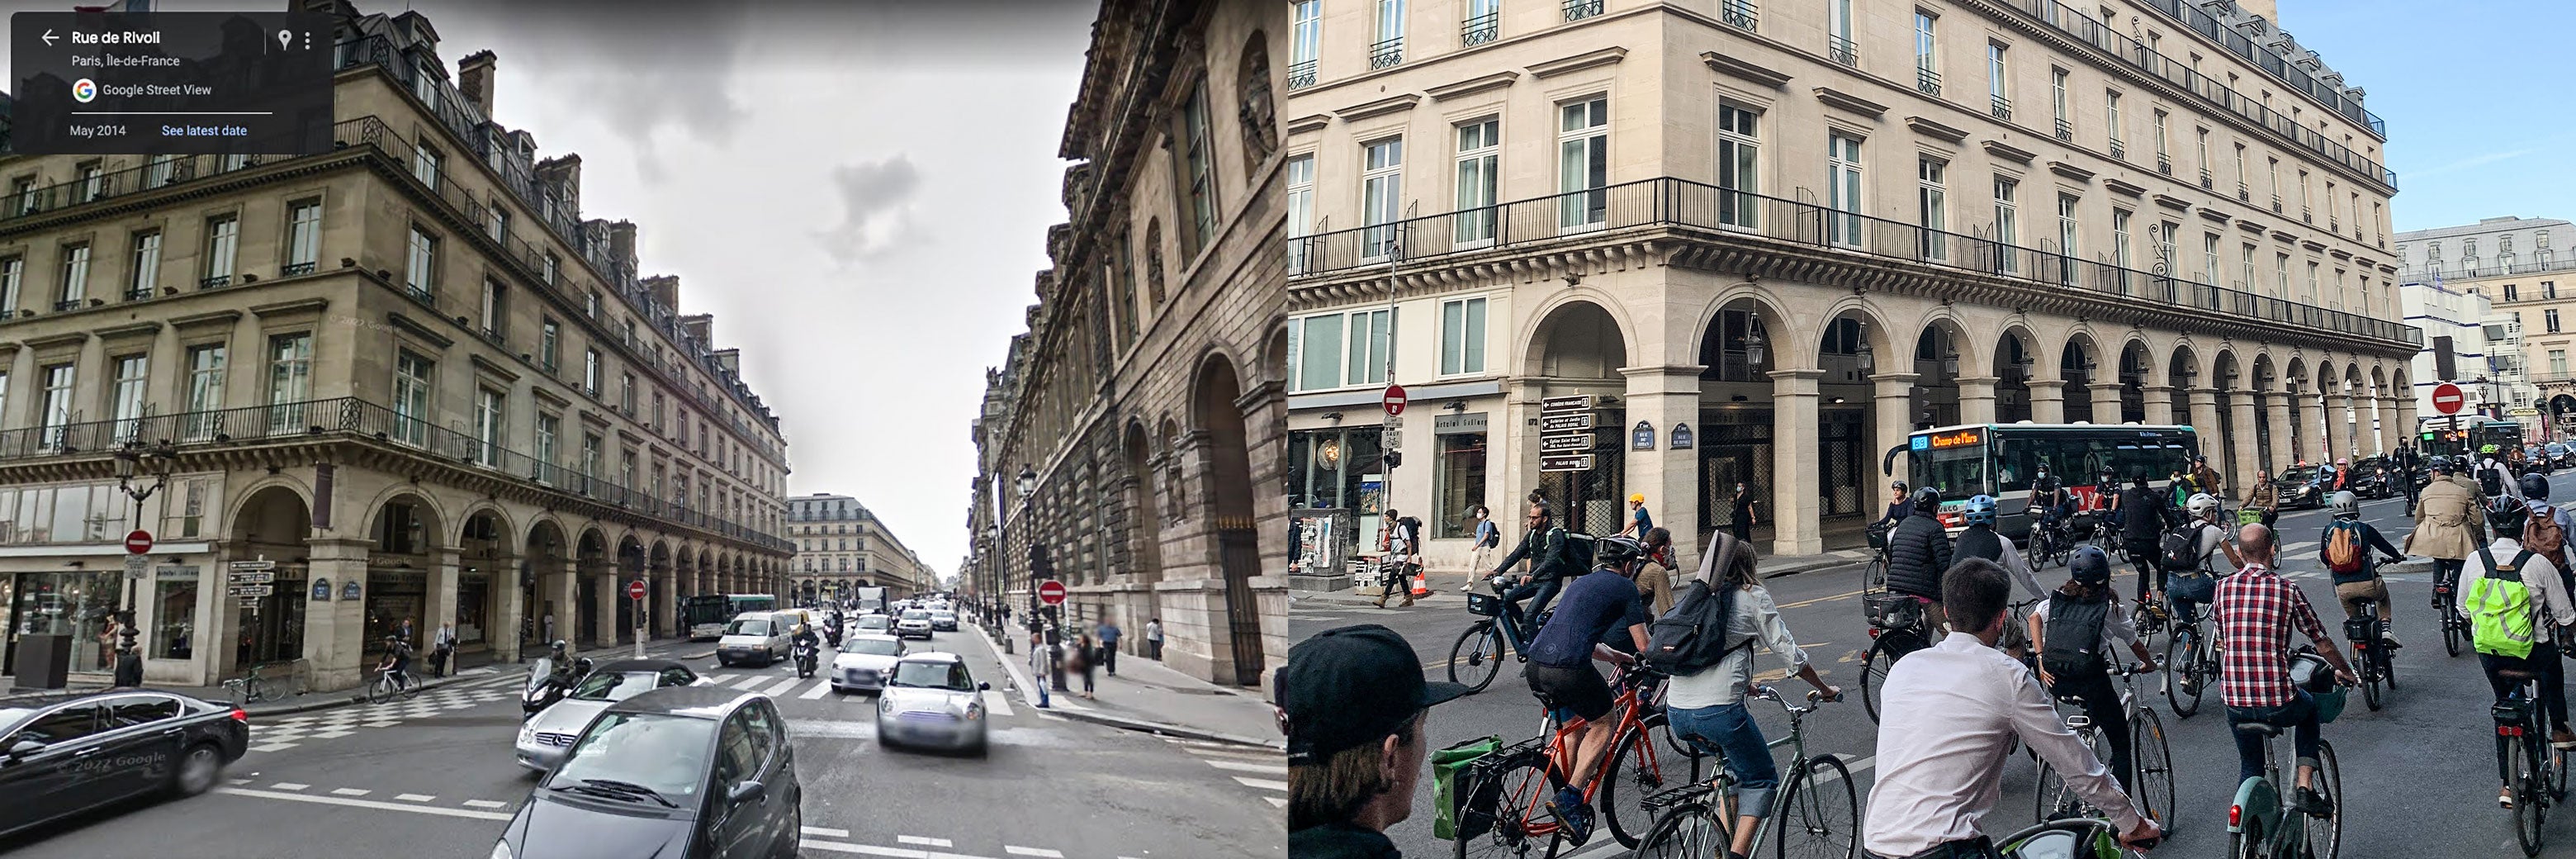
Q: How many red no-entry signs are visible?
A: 5